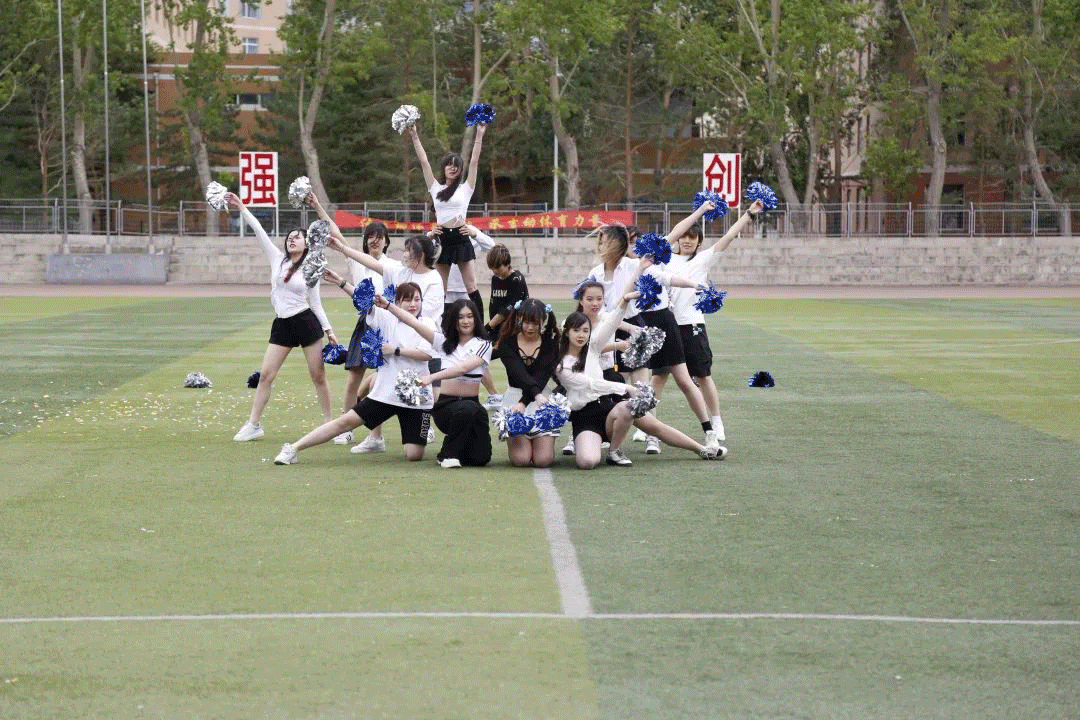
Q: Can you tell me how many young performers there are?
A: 14